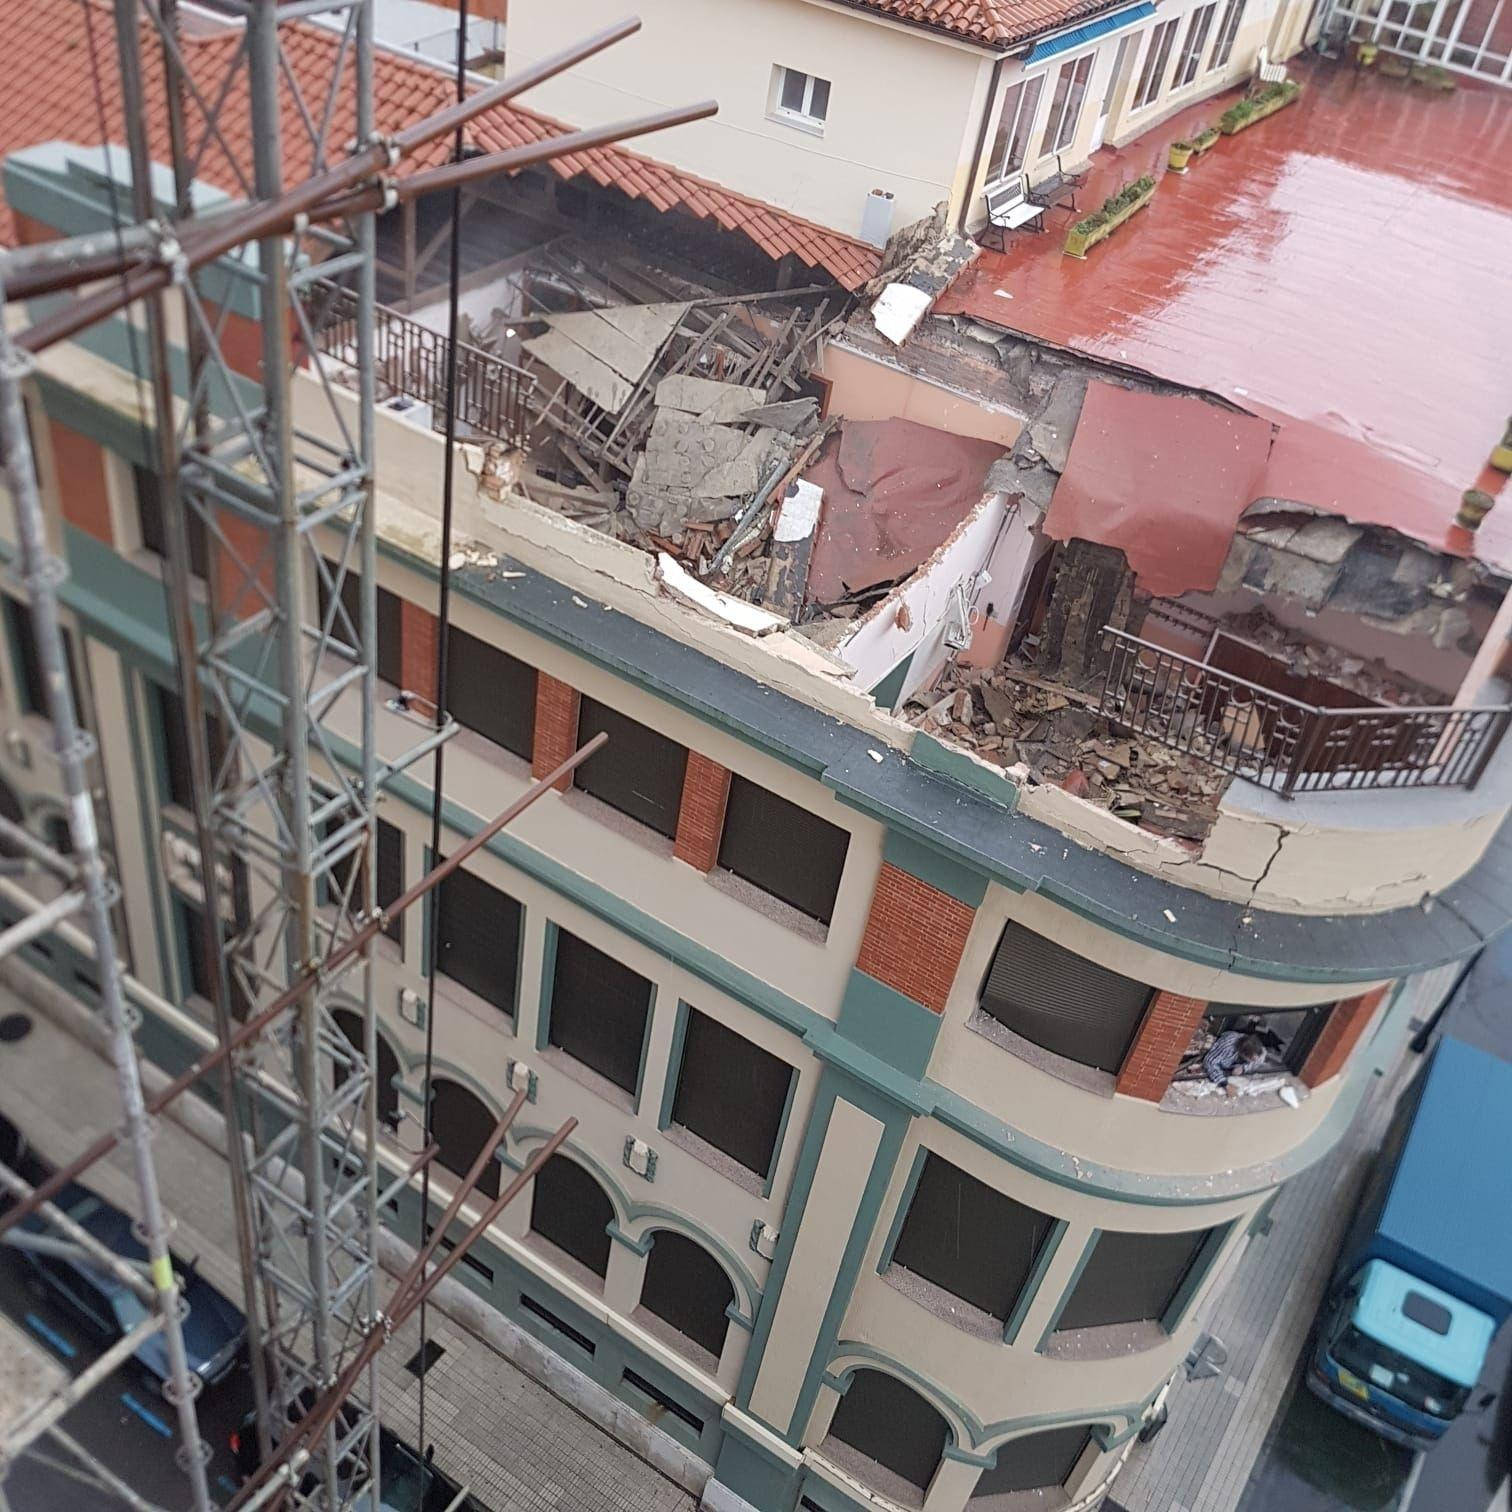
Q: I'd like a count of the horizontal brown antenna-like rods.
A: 5